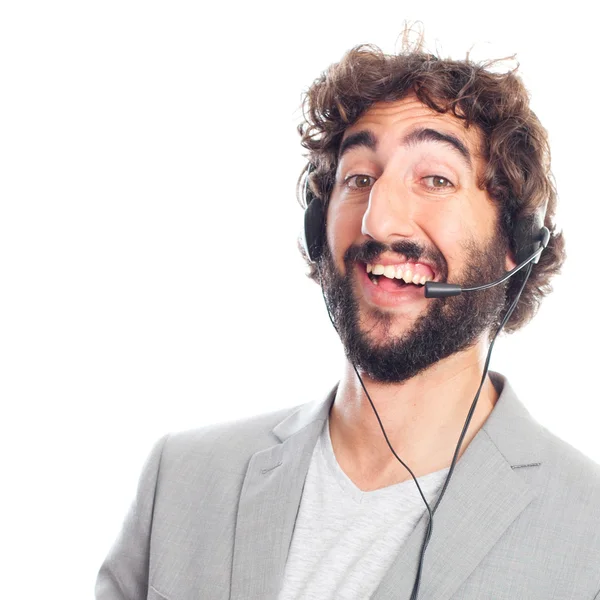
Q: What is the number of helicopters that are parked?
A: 0